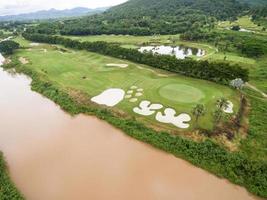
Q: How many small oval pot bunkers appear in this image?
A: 6